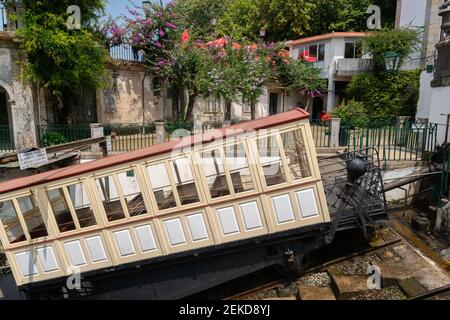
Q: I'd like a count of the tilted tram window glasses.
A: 12